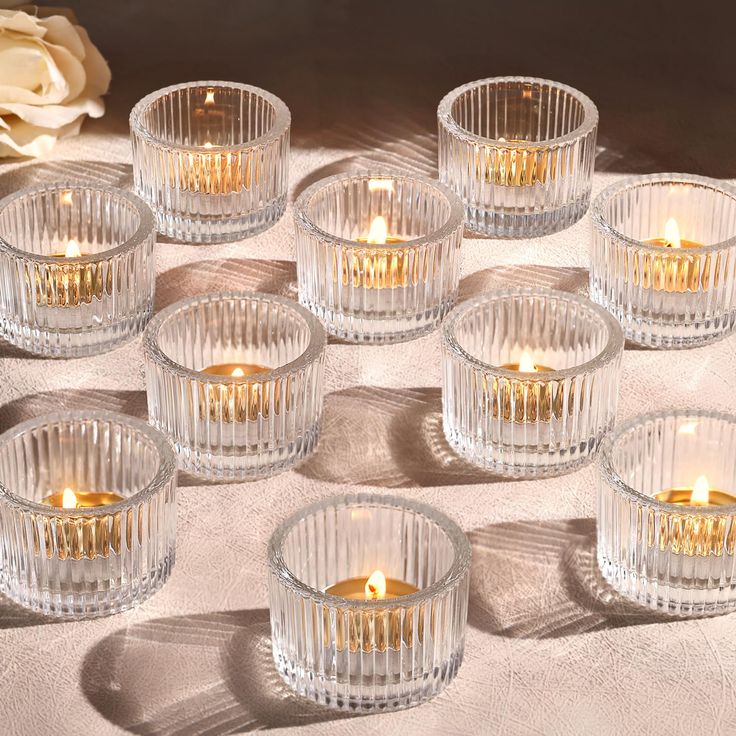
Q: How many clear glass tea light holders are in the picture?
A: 10